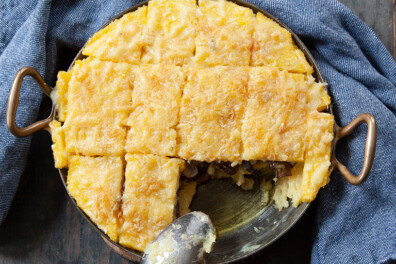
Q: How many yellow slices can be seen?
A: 10